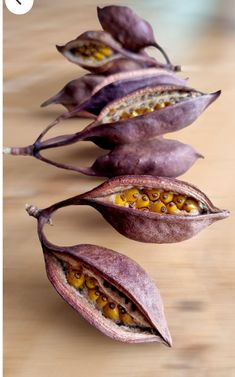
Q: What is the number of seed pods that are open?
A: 4